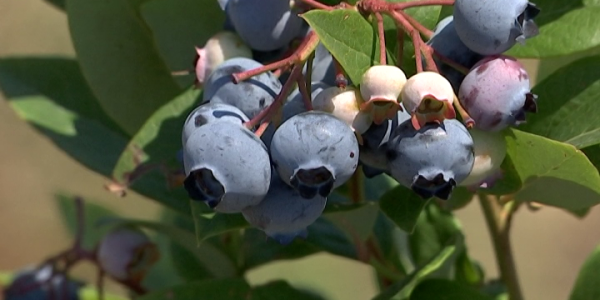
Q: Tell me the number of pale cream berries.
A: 5